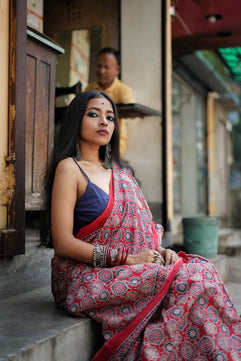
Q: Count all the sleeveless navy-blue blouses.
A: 1